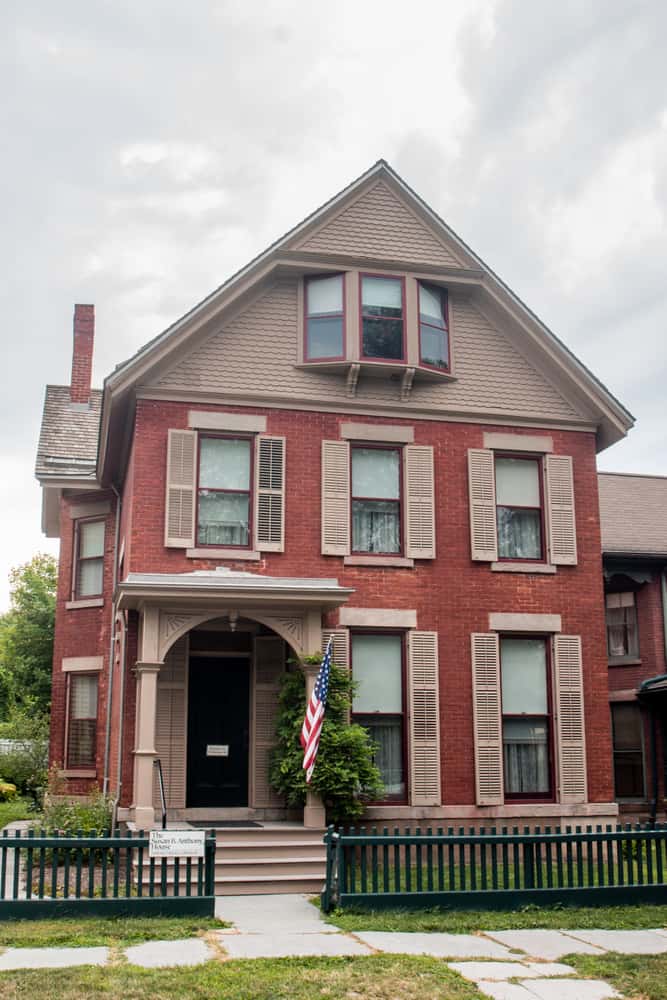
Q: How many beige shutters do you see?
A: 12